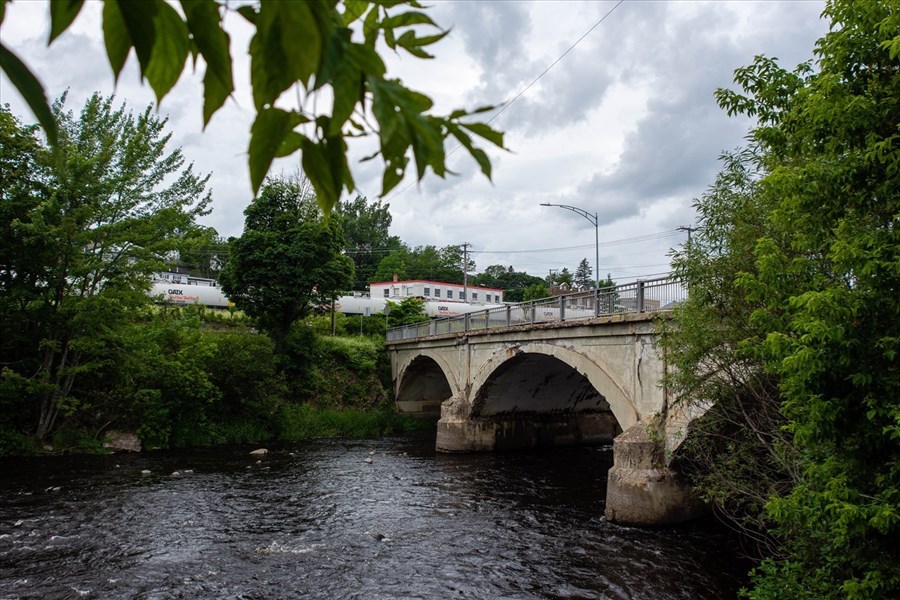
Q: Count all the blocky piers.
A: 2